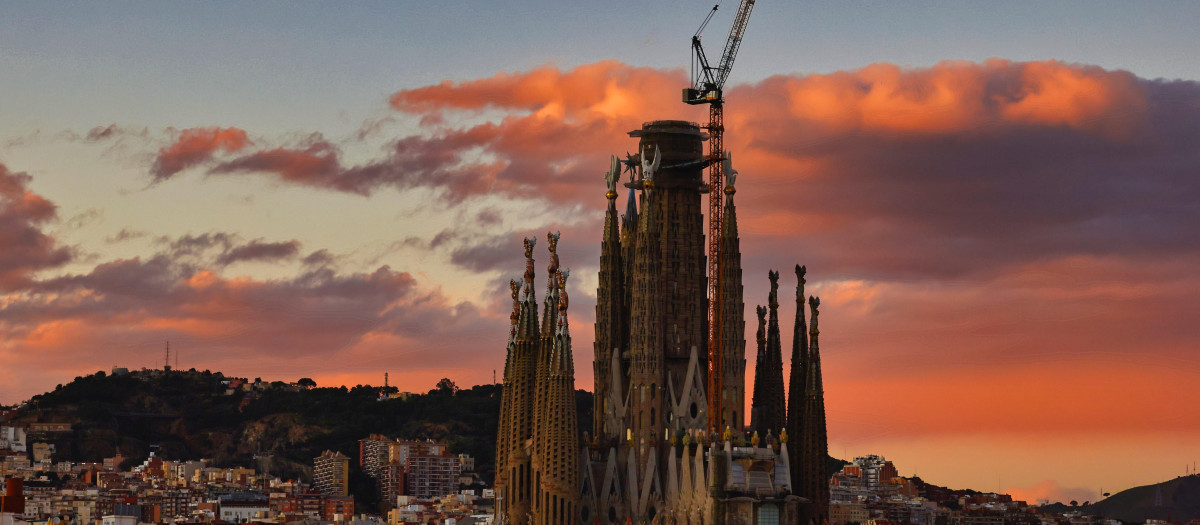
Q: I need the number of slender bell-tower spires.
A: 8